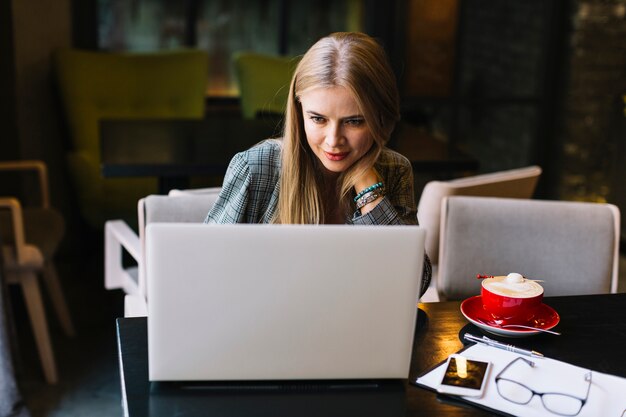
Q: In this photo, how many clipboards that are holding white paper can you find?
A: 1